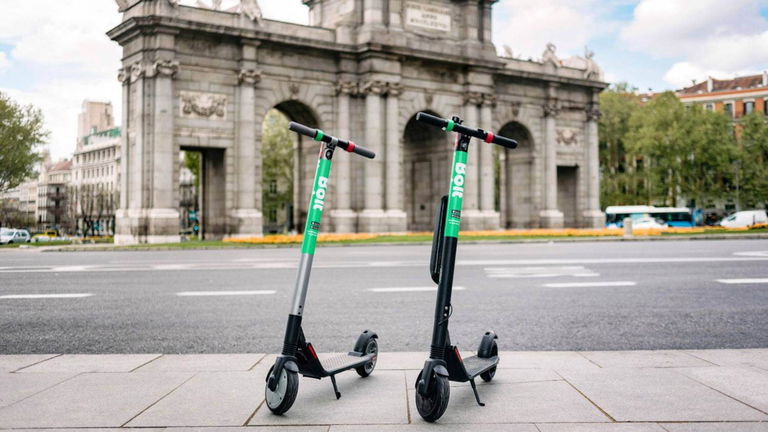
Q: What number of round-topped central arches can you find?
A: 3